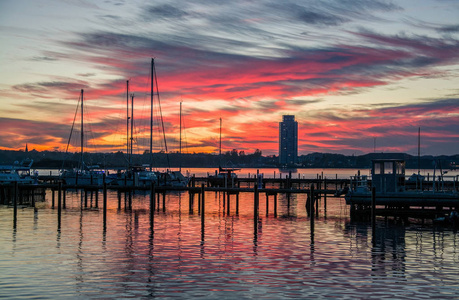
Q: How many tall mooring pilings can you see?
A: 8